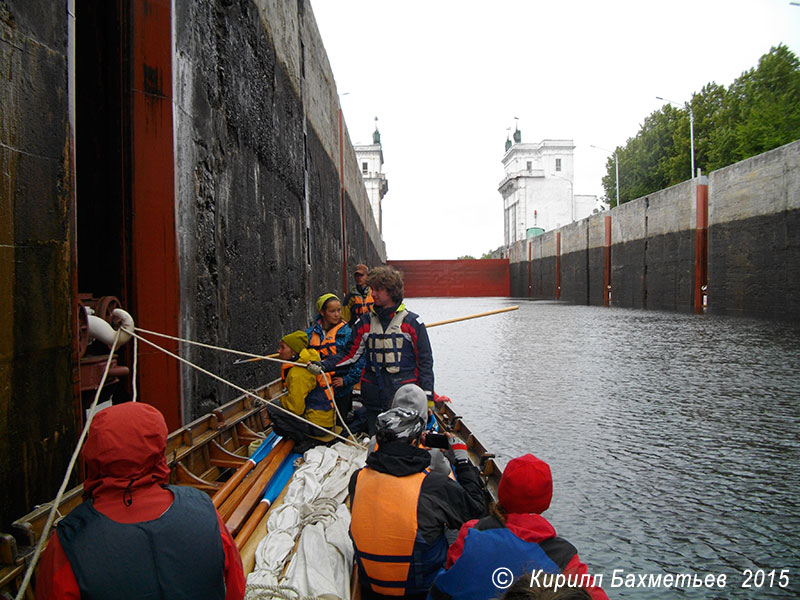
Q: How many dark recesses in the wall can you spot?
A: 1